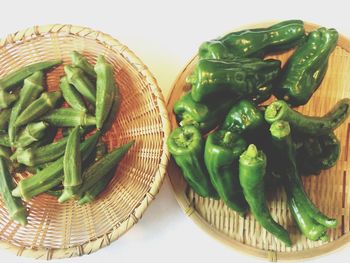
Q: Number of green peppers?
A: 12